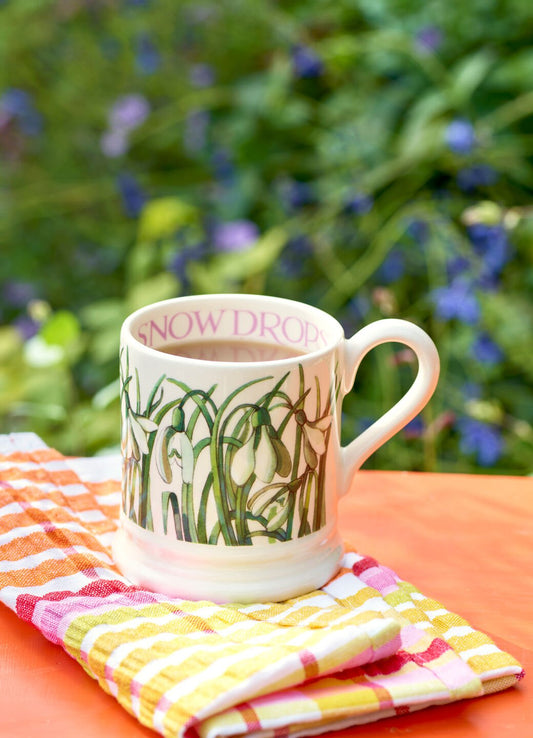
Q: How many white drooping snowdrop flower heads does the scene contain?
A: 5